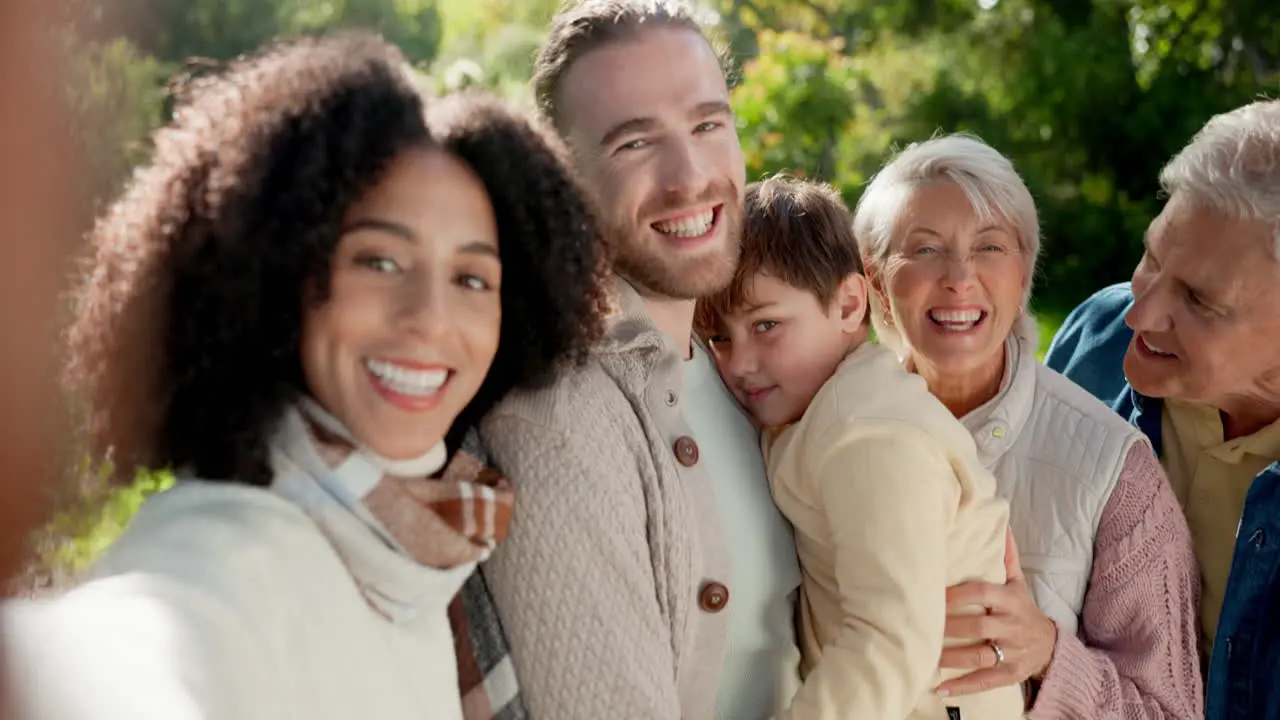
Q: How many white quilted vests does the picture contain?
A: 1